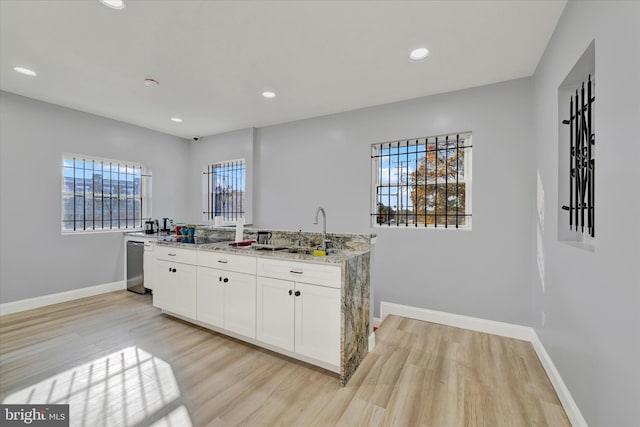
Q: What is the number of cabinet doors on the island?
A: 6